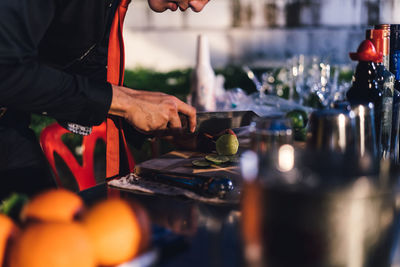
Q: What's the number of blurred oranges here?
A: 4